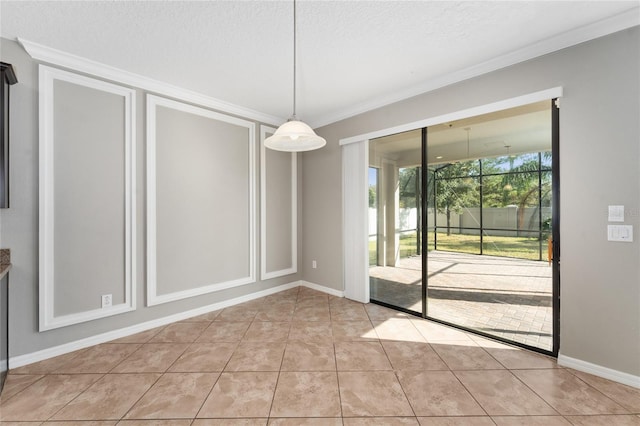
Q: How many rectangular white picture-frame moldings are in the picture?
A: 3